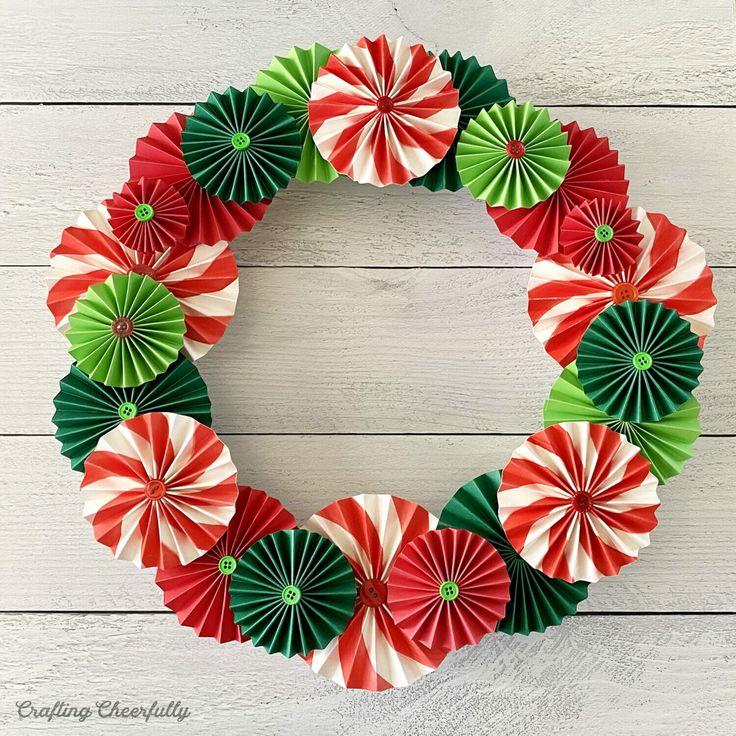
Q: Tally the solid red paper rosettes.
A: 6